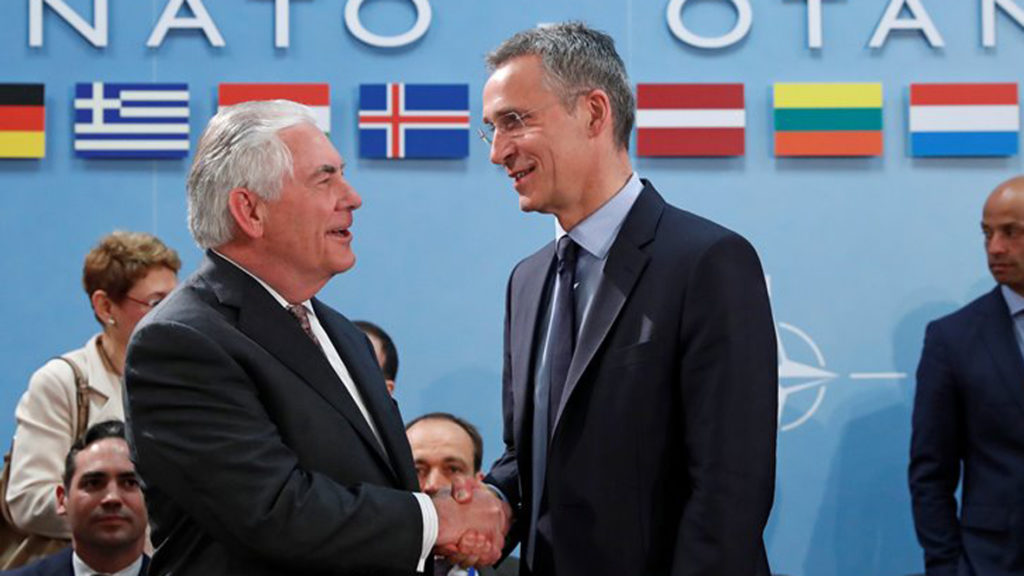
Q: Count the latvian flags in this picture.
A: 1